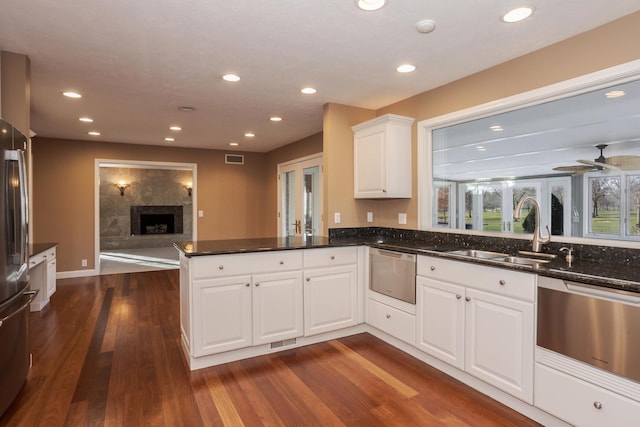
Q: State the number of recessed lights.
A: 13